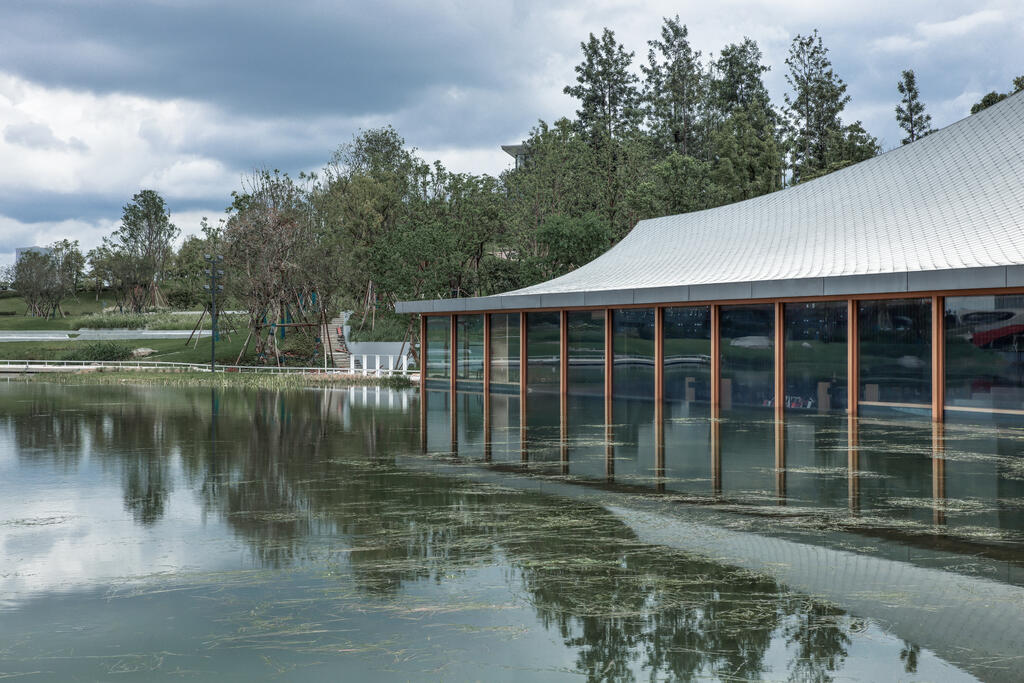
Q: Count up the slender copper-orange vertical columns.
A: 11